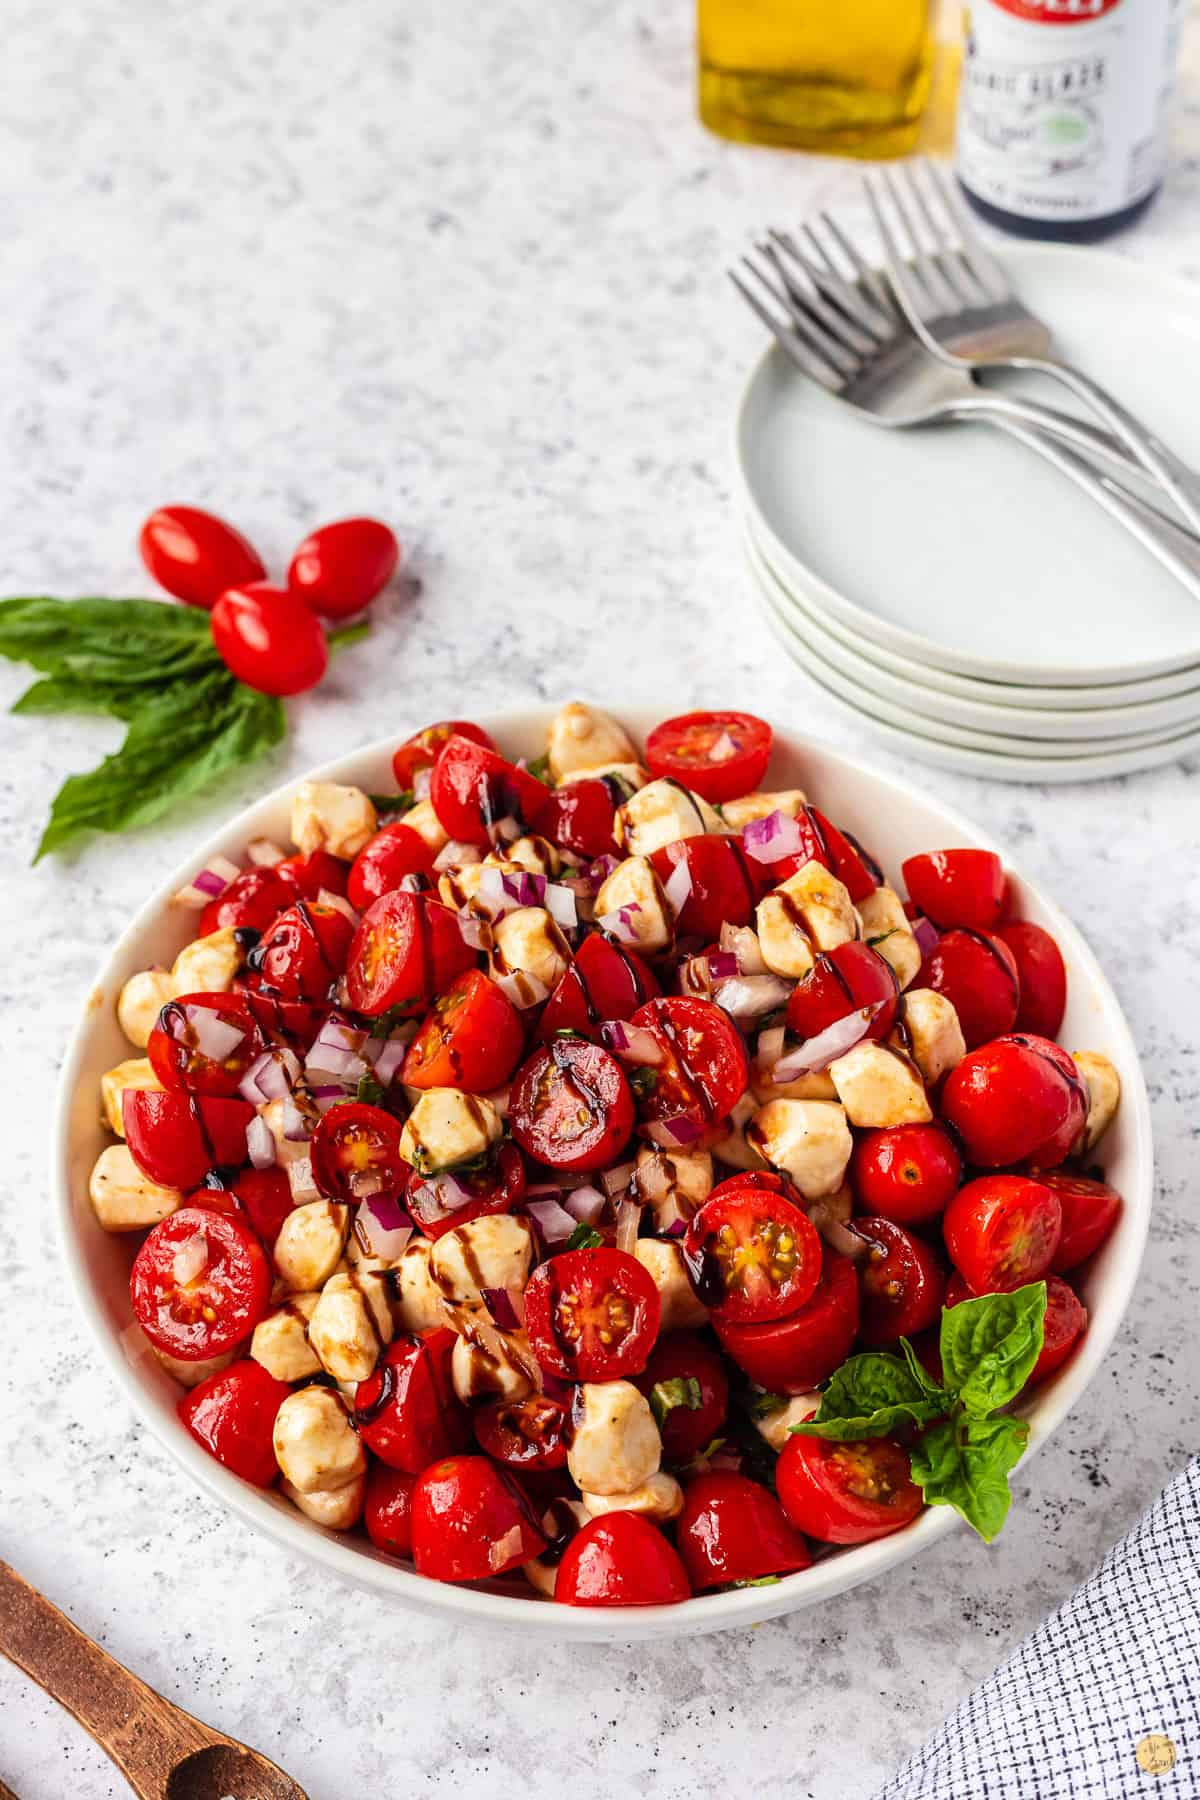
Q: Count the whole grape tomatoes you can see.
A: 3